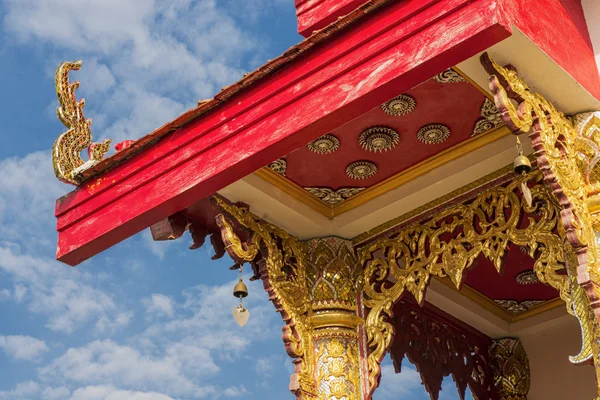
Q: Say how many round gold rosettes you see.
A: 6